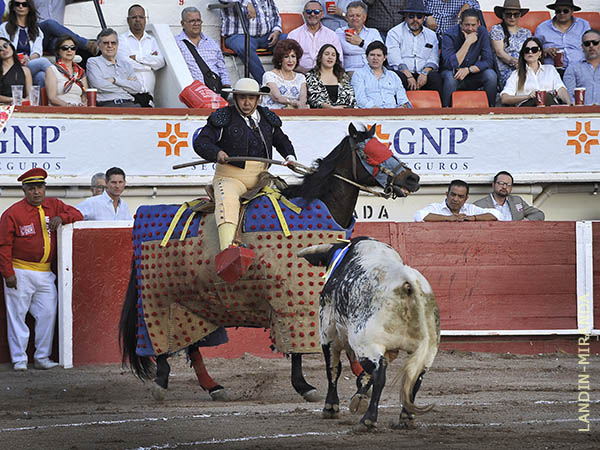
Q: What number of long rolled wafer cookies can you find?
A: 0